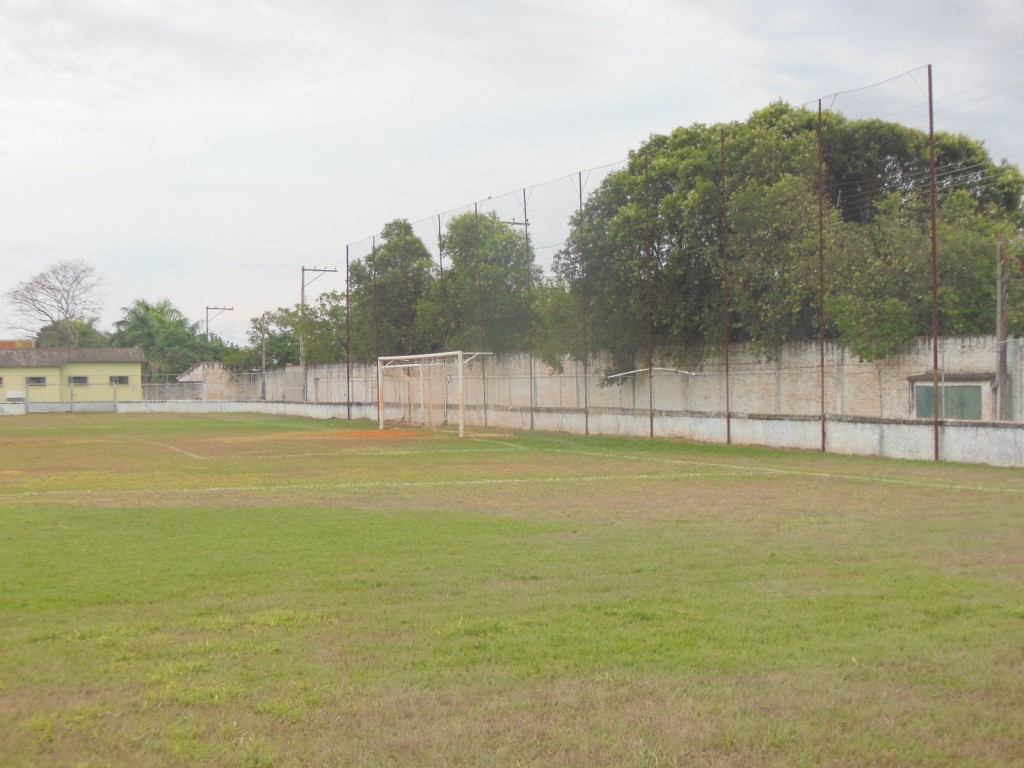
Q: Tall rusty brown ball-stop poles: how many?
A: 11